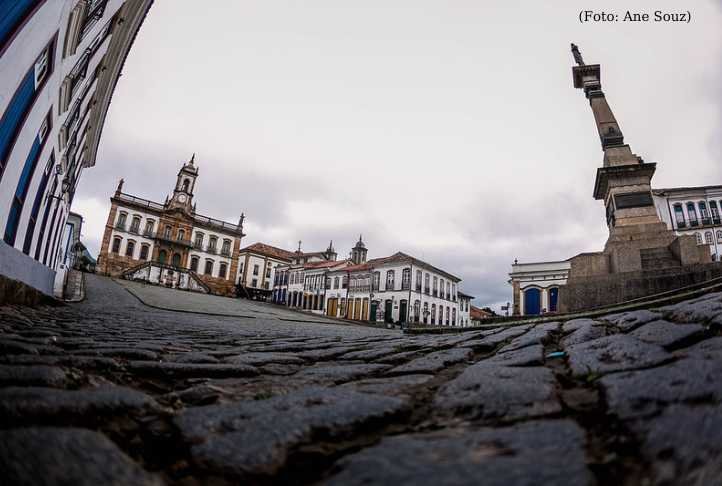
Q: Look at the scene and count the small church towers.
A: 2